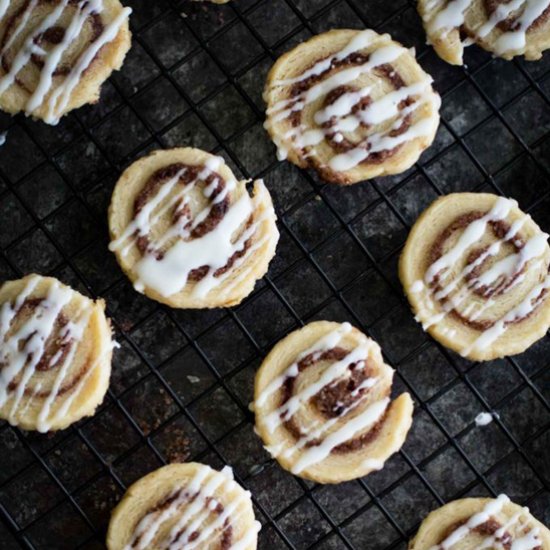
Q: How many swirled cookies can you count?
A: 9